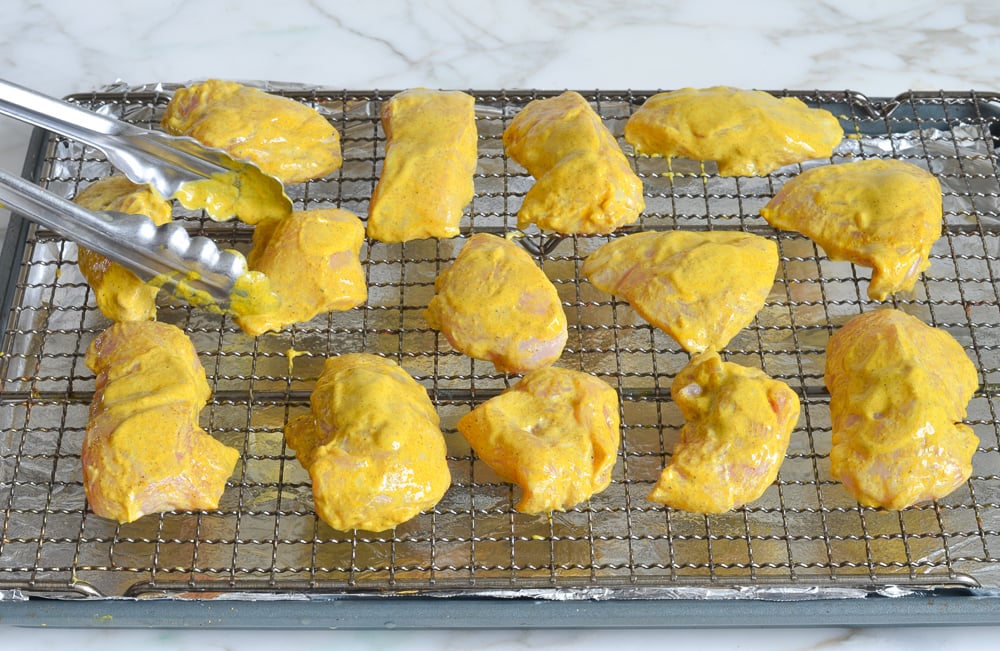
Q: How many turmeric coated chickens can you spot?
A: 14